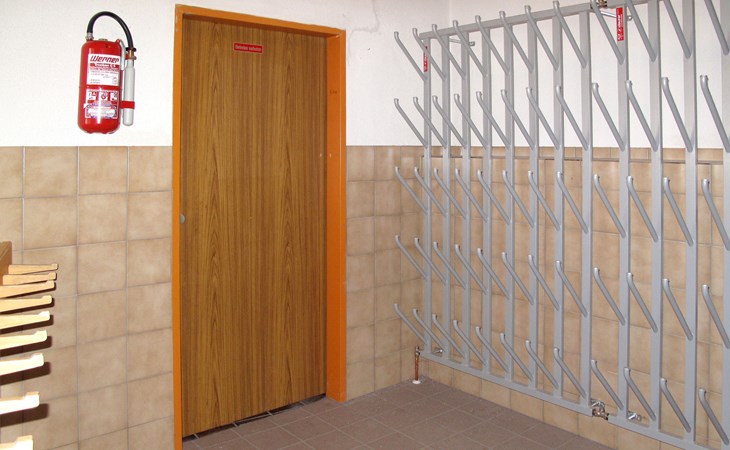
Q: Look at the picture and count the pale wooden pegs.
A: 9